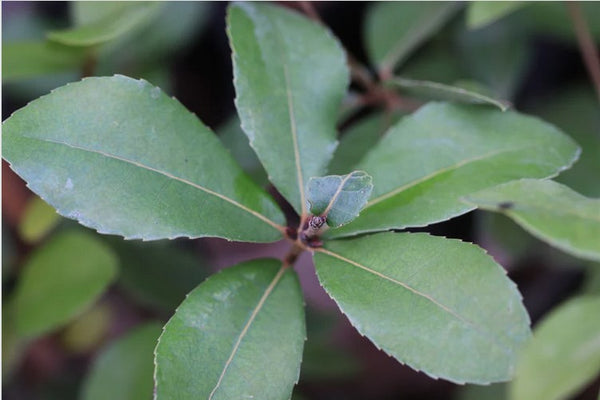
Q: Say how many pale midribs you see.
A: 6